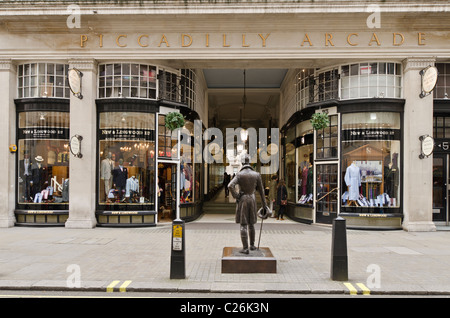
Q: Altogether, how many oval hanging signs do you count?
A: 4